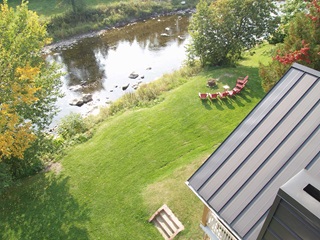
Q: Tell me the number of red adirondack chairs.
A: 7